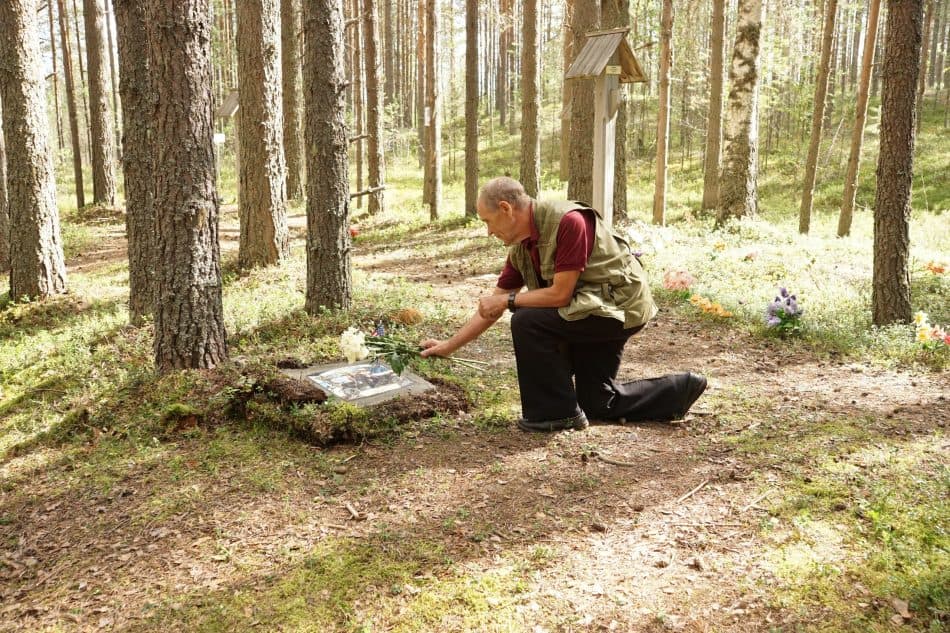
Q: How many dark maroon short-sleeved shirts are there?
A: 1